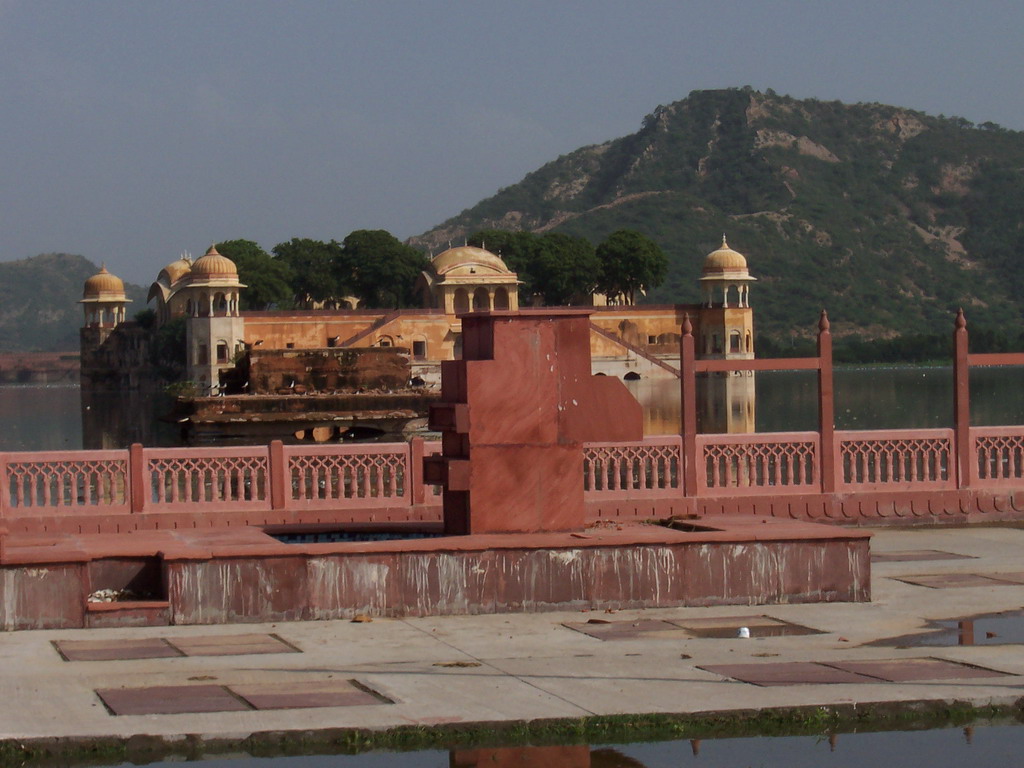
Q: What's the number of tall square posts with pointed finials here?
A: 3